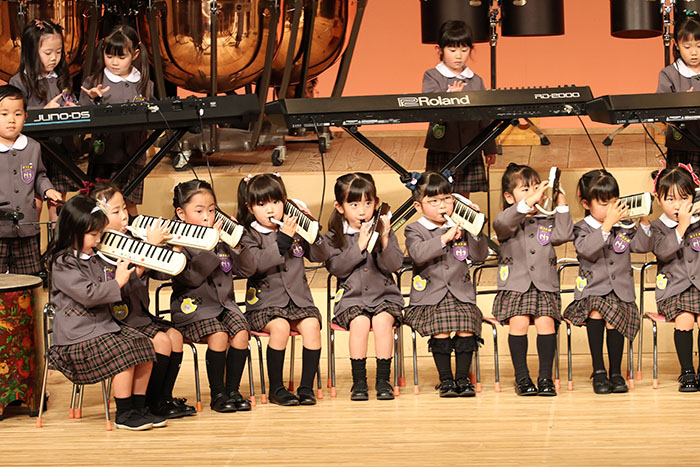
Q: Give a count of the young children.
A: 14